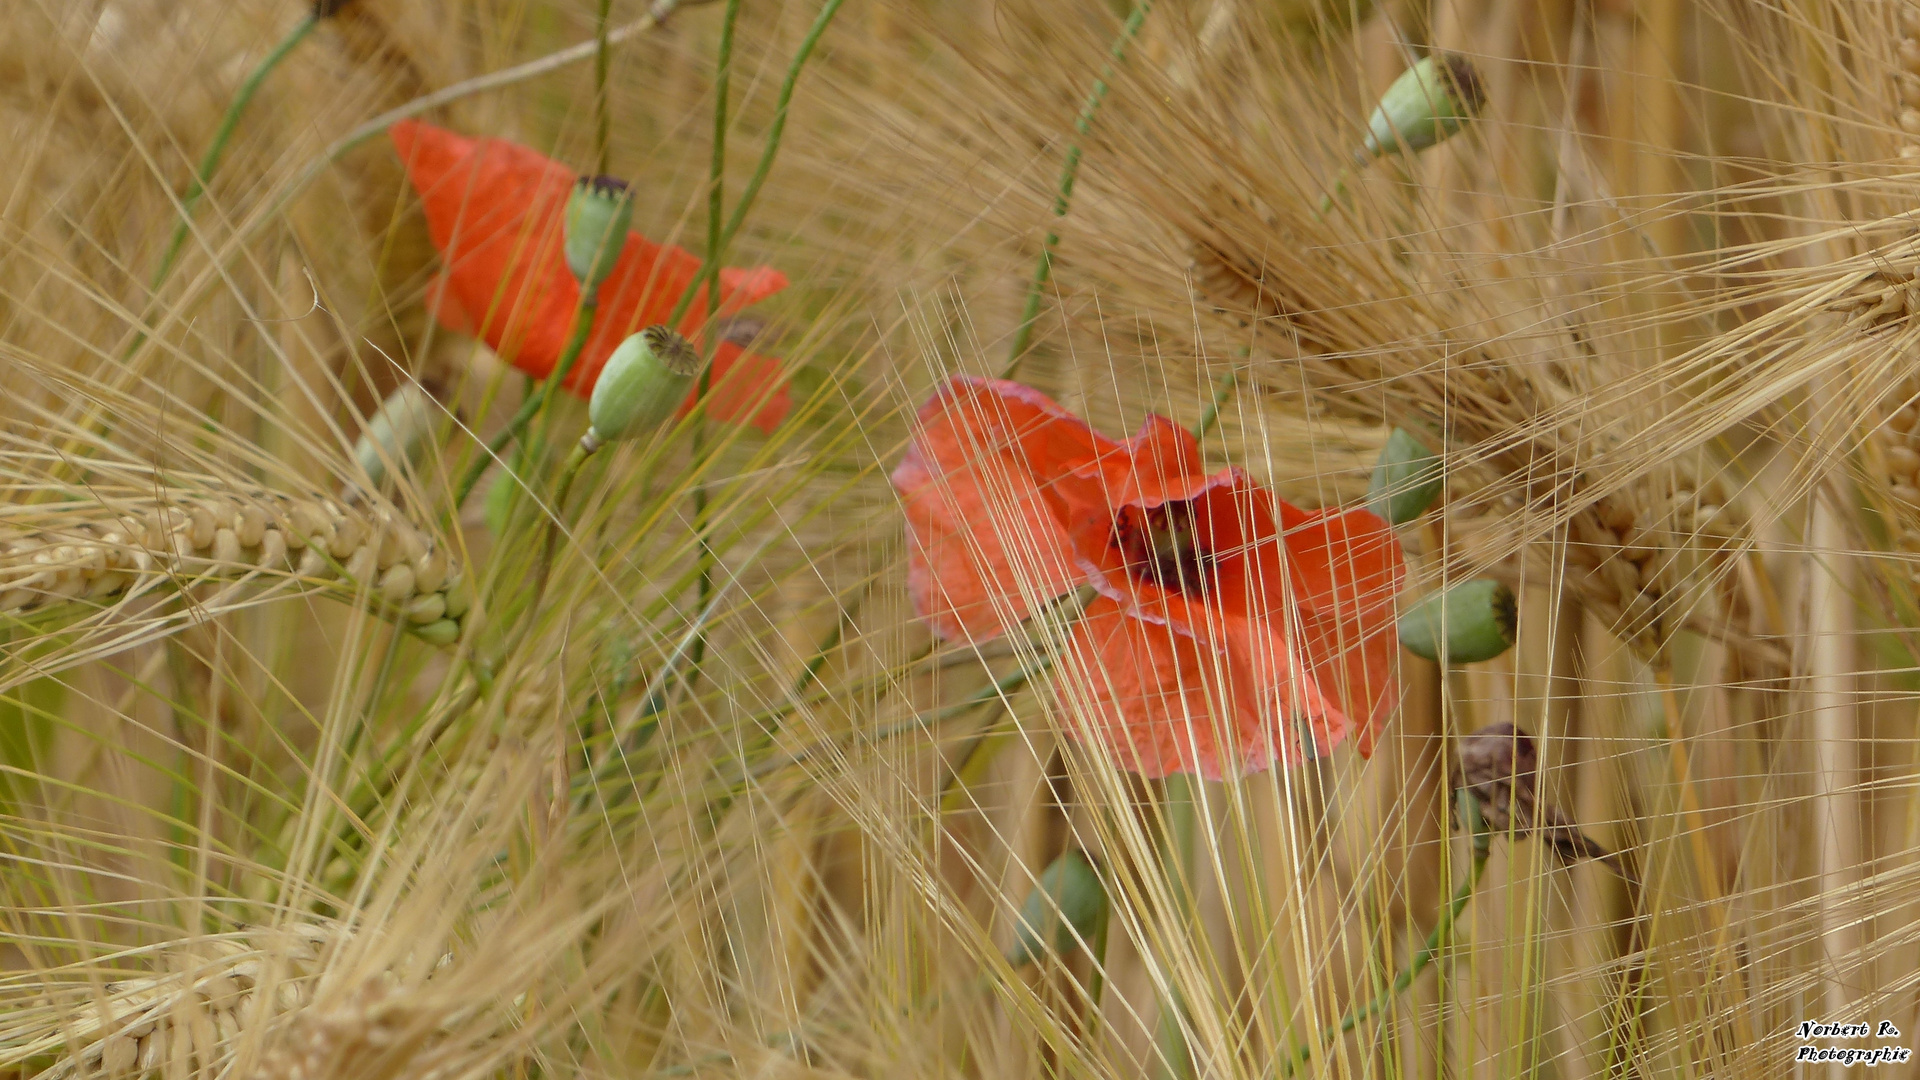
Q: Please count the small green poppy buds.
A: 7